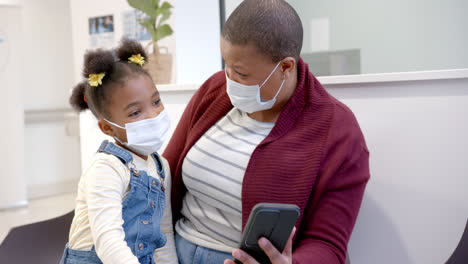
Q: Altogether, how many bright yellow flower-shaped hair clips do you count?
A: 2